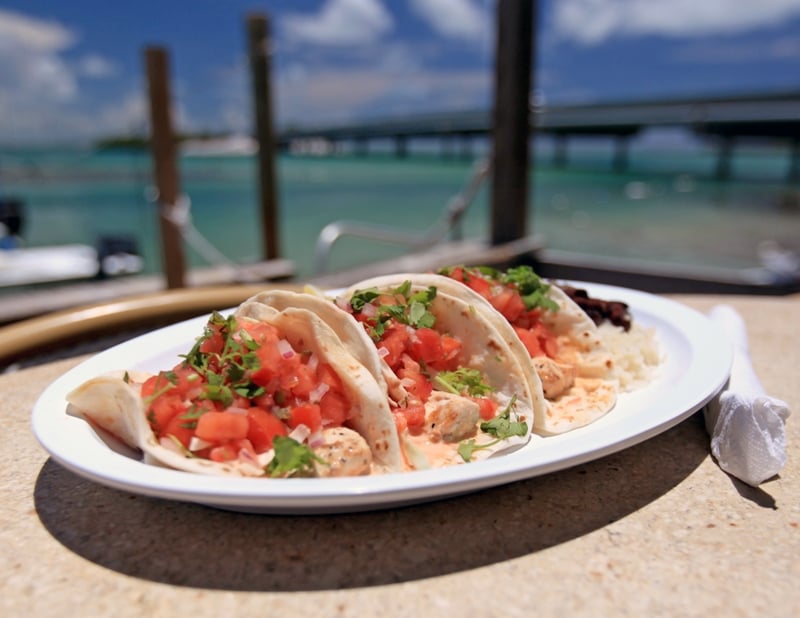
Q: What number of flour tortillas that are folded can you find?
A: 3